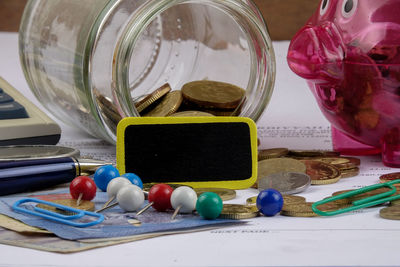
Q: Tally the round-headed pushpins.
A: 9